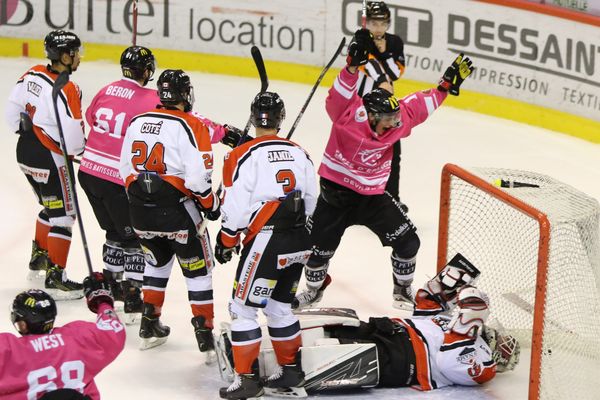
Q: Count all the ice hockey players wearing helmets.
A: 7